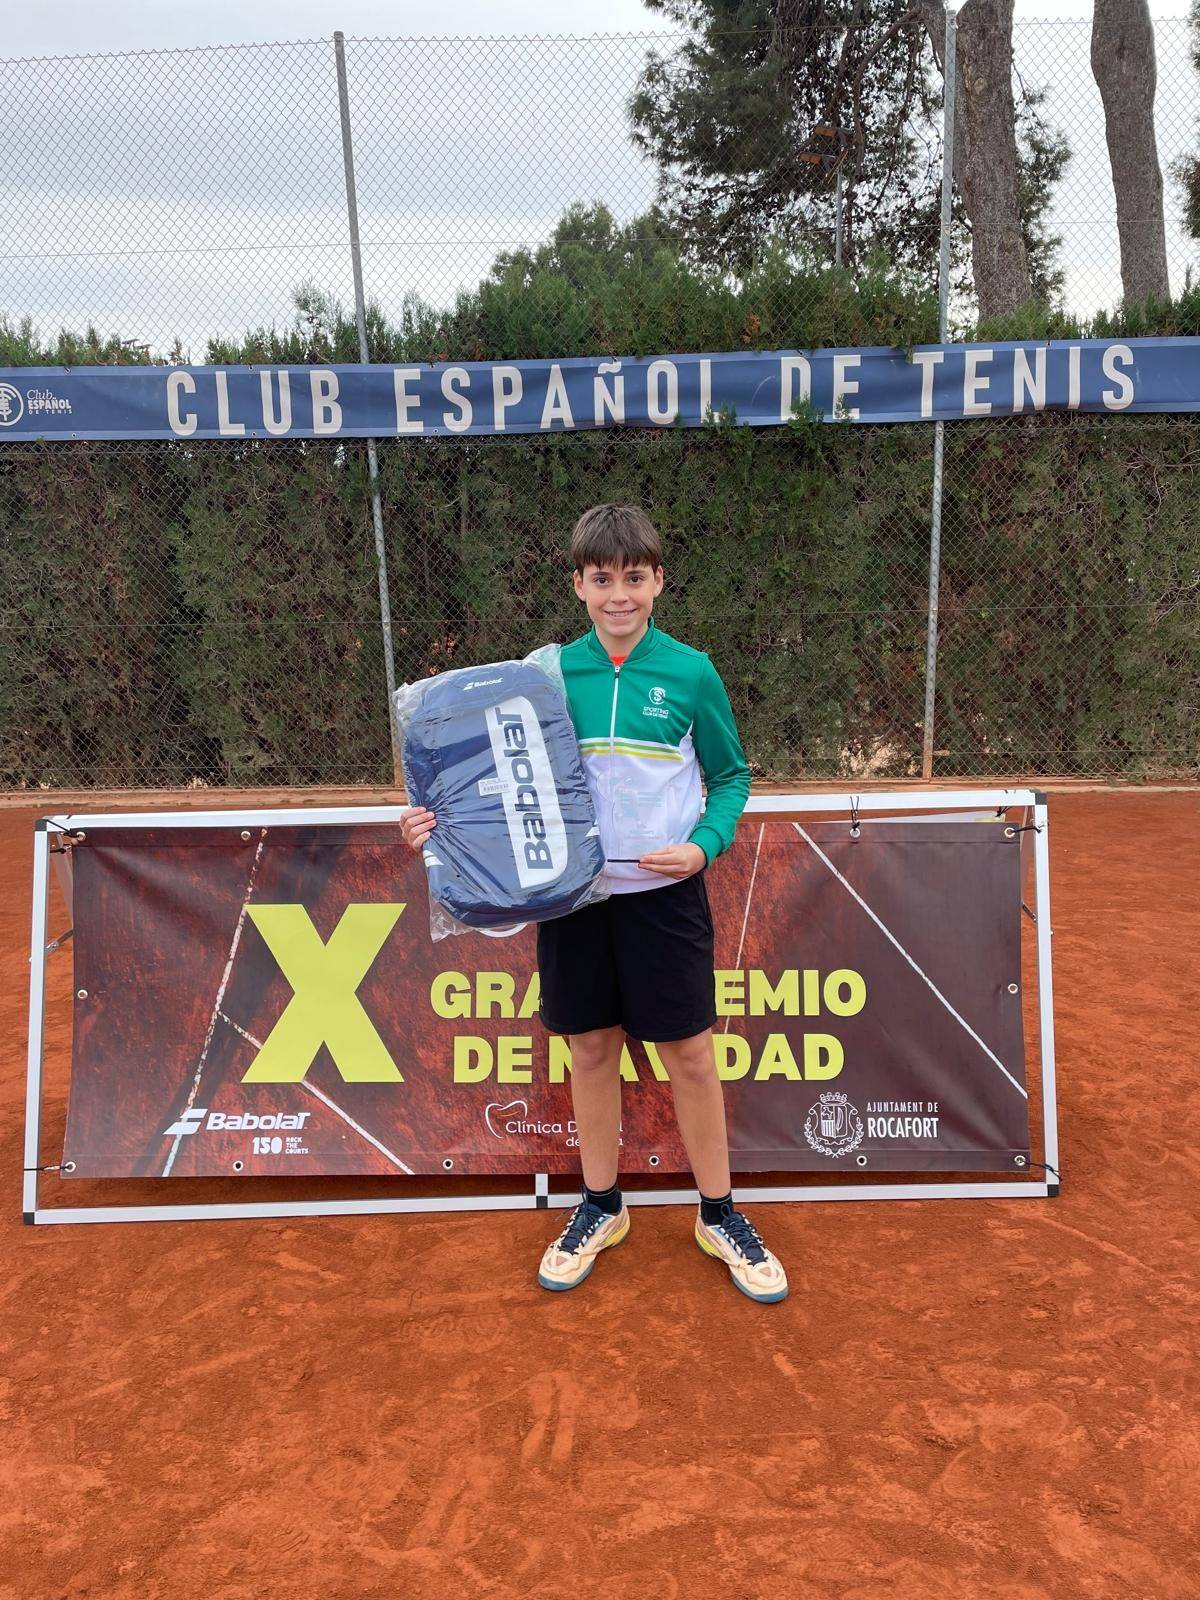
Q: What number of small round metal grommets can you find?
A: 12